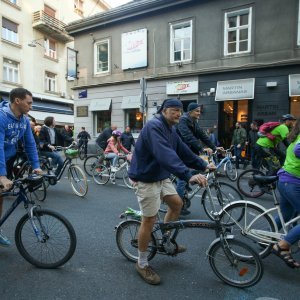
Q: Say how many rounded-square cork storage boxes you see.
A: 0